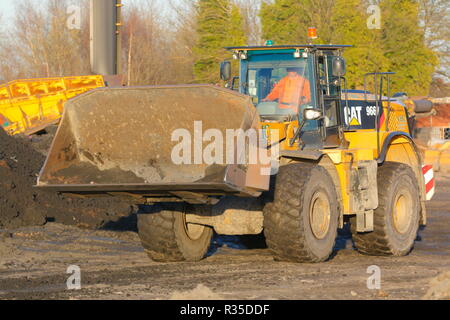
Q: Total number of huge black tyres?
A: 3